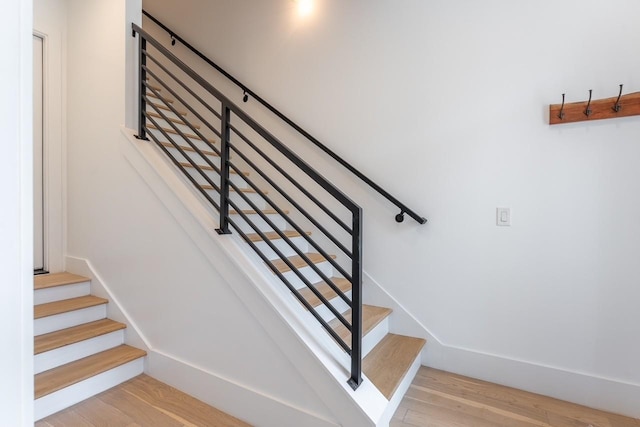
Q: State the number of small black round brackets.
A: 3